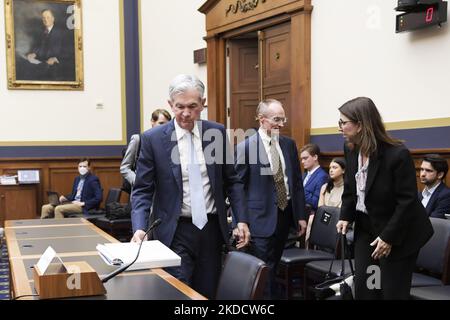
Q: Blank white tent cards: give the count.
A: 1